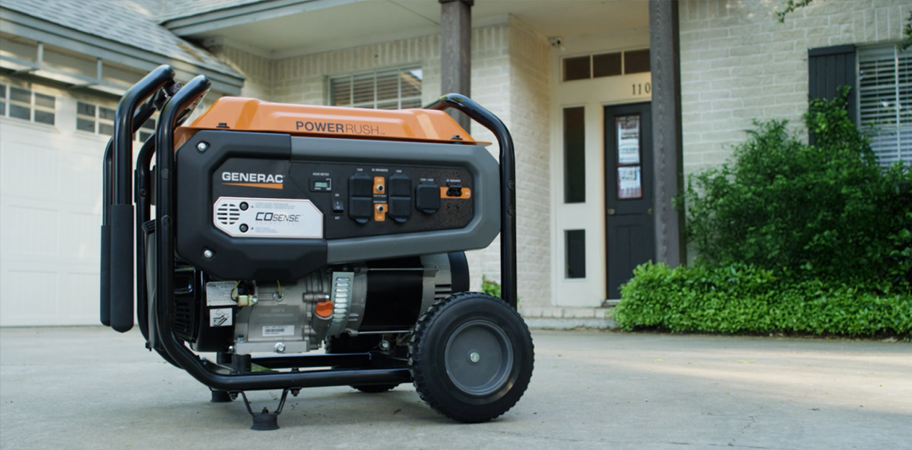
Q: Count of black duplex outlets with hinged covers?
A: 2